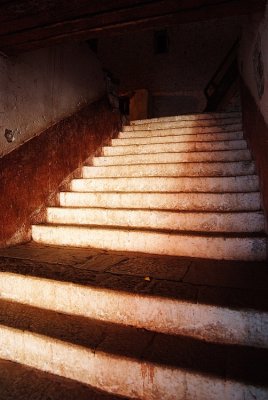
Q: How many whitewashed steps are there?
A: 13